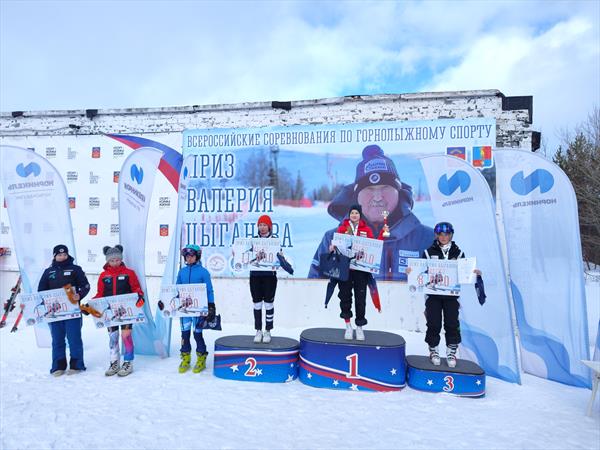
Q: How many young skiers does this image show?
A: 6